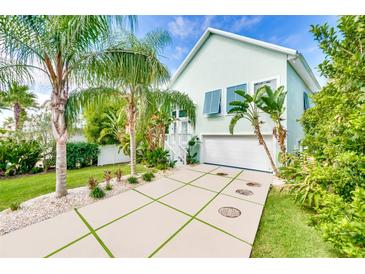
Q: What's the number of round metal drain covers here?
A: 4